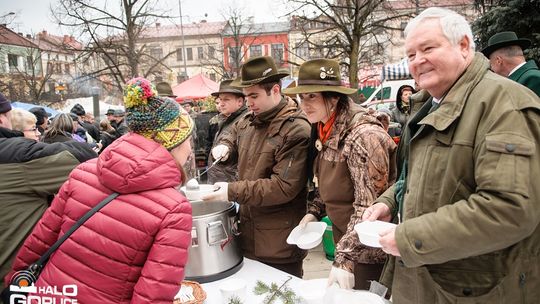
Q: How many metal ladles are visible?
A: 1